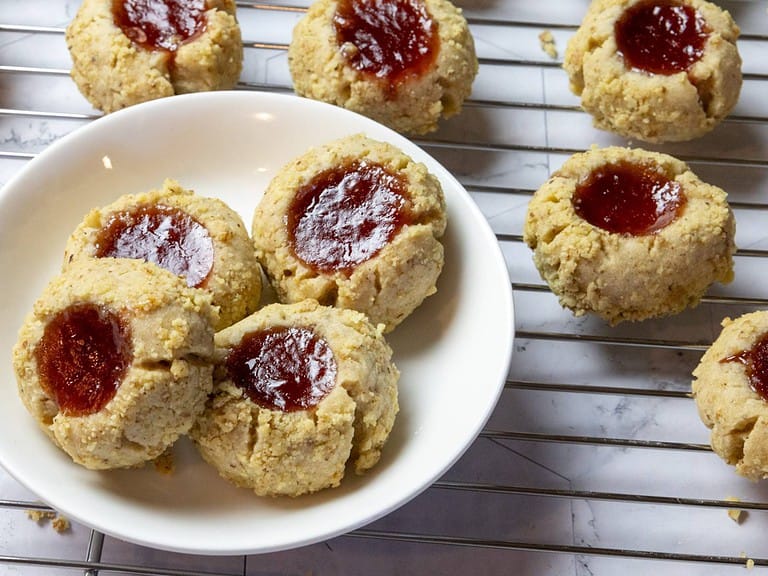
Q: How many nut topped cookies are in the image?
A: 0